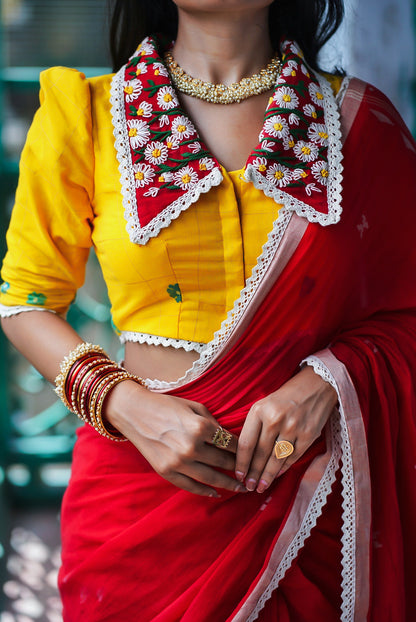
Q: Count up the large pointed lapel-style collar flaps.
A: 2